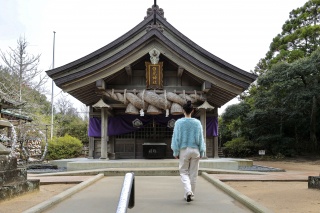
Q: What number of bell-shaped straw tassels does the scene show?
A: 3